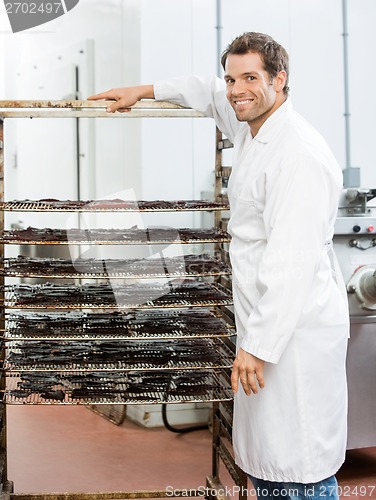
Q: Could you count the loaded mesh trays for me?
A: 7